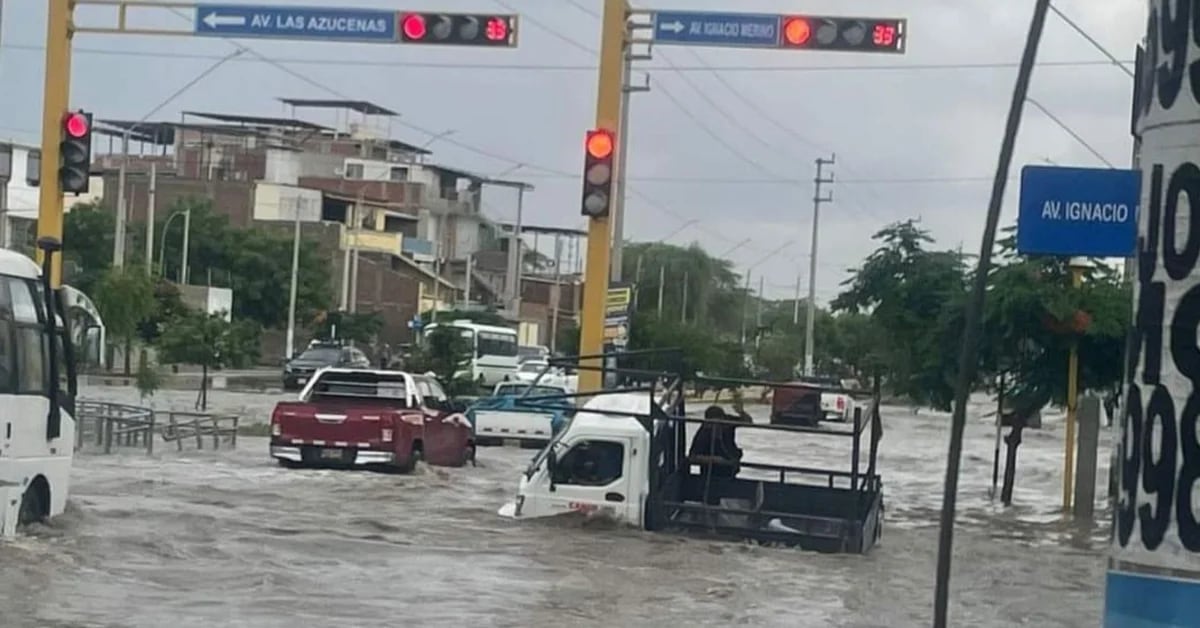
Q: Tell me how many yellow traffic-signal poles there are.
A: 2